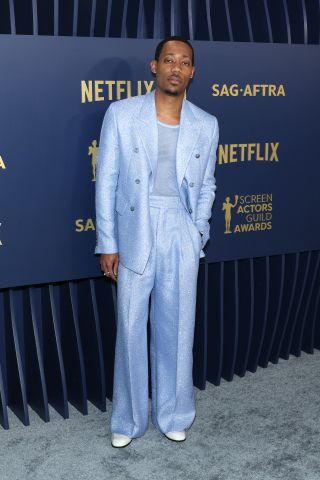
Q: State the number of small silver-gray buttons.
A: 6